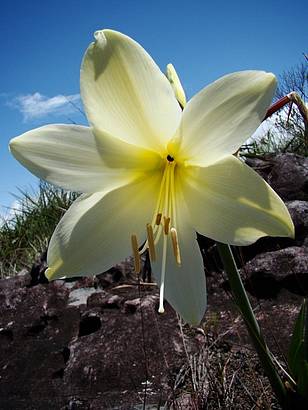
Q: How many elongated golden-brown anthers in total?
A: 5